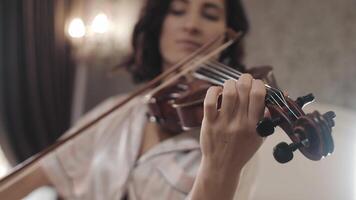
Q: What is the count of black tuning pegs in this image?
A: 4